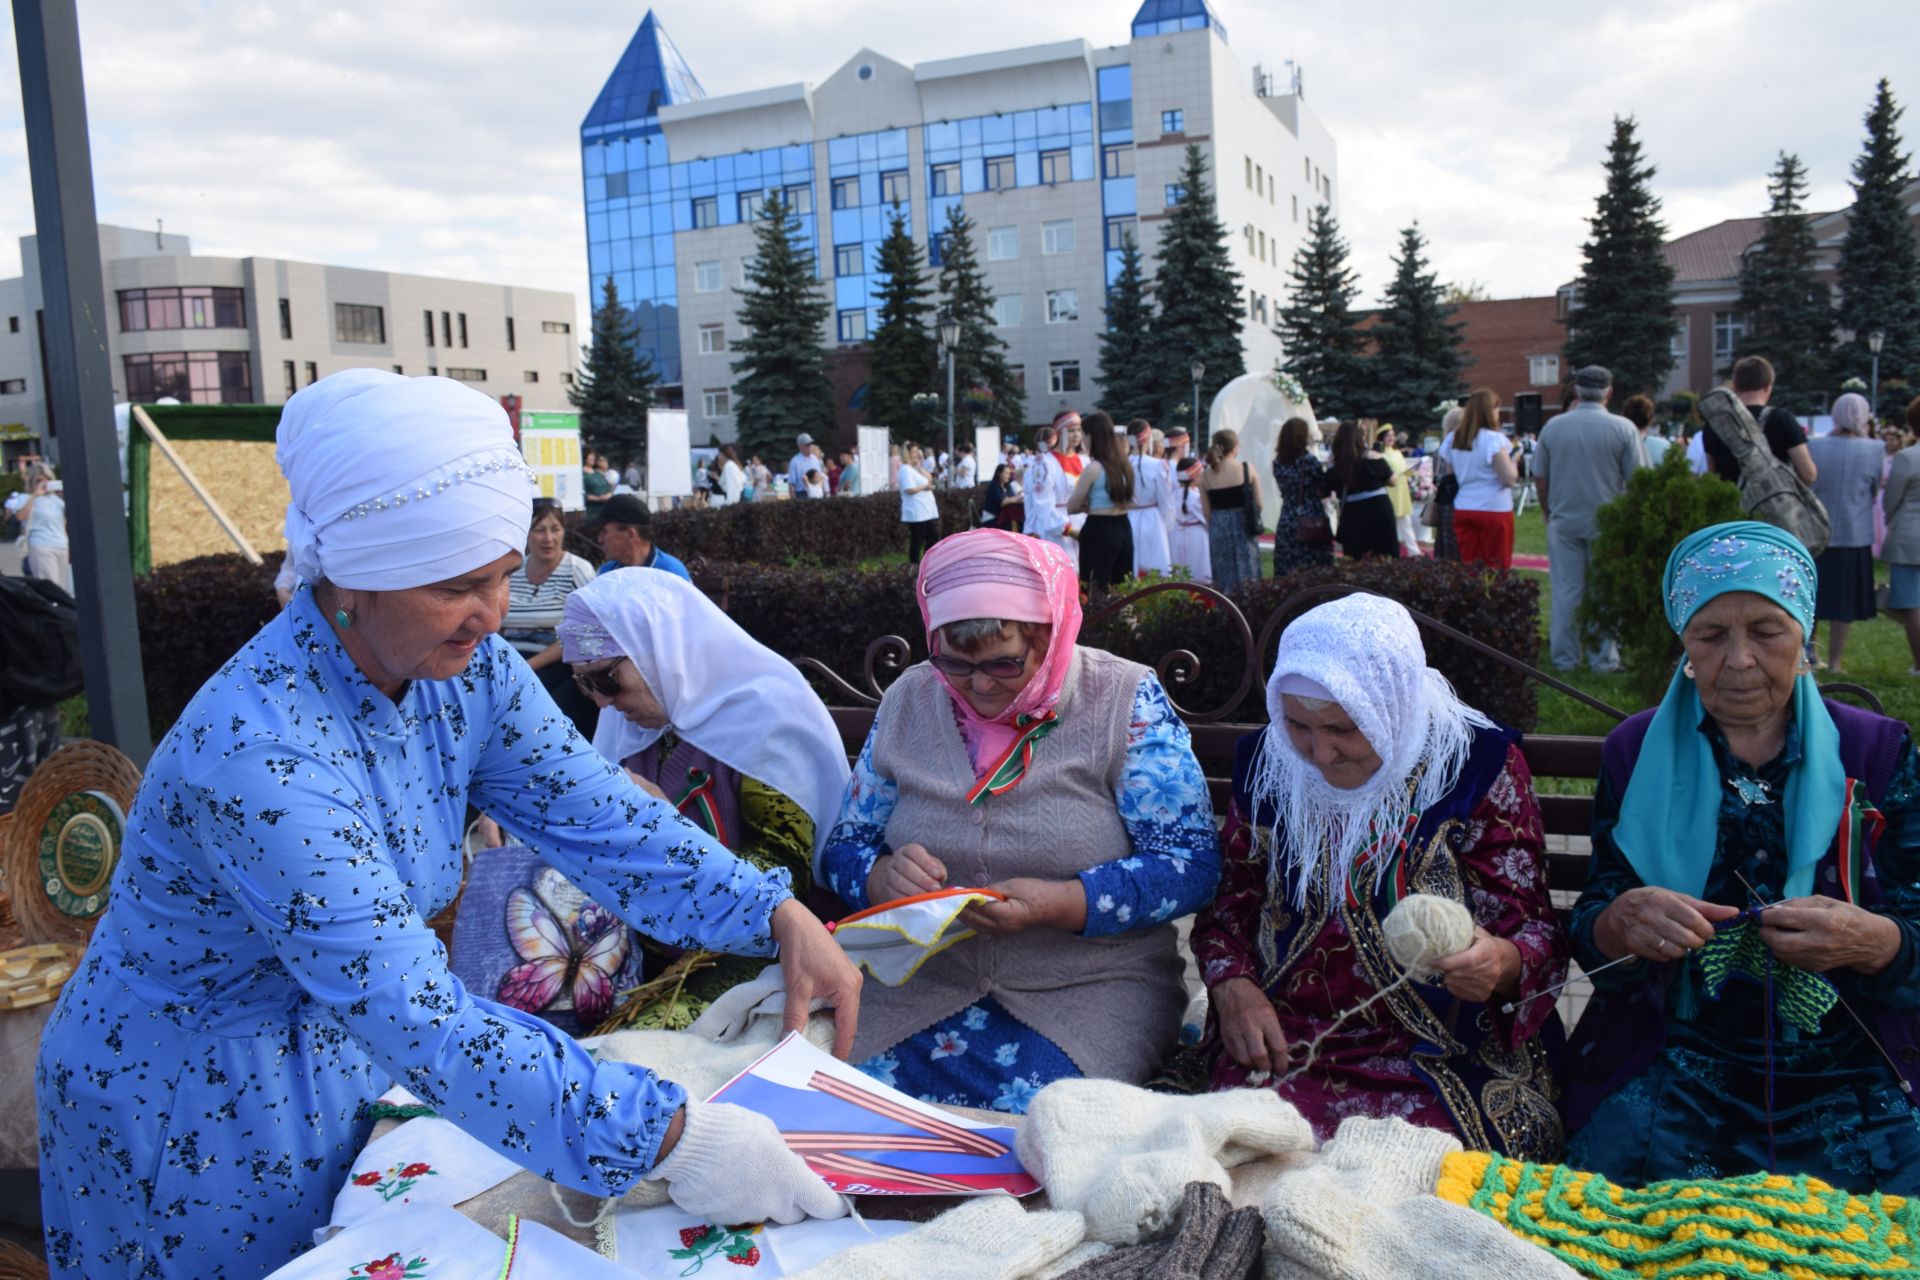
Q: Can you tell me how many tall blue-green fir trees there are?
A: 11